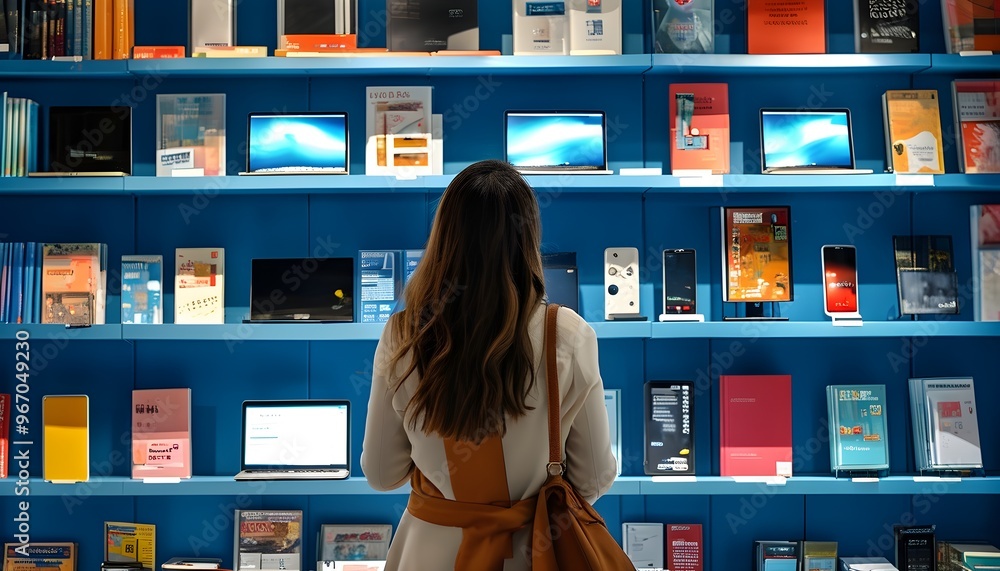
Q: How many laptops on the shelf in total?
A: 6